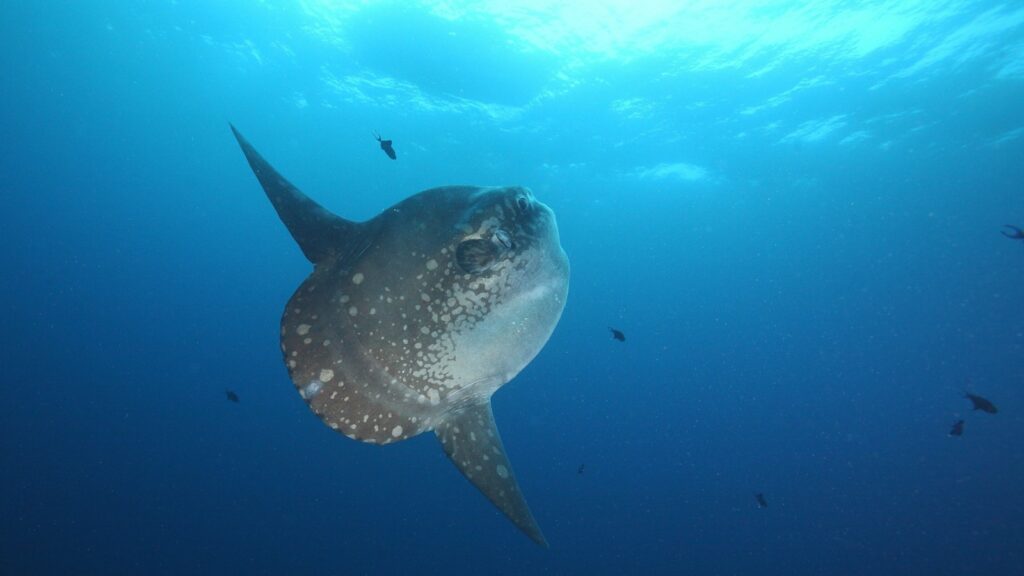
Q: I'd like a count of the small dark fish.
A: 8